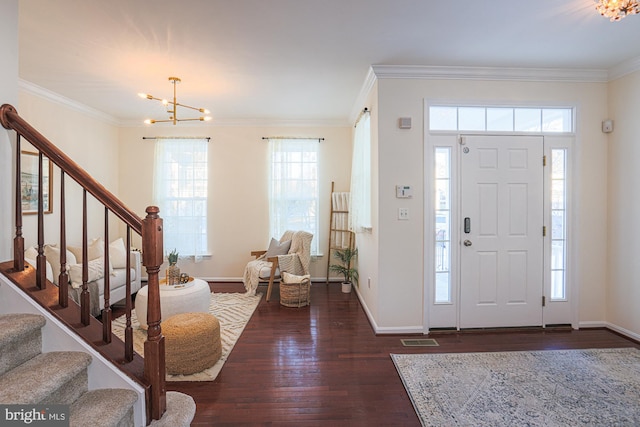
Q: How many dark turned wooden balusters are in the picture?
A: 6